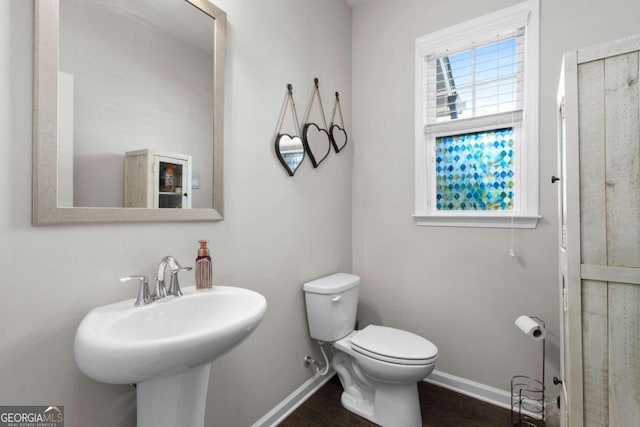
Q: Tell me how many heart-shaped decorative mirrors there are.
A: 3